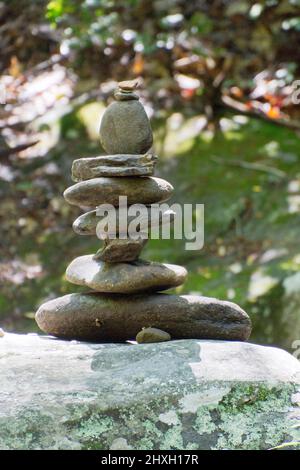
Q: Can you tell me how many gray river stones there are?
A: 10